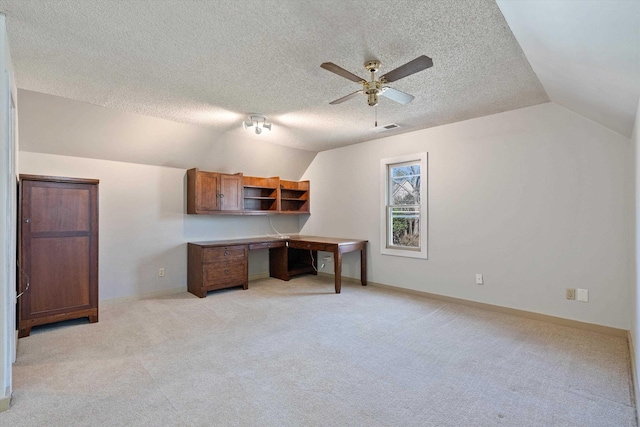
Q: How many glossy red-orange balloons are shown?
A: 0